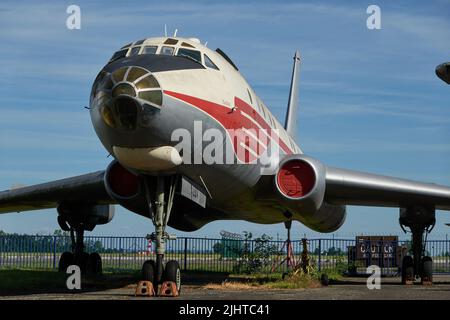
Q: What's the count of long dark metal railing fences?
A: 1